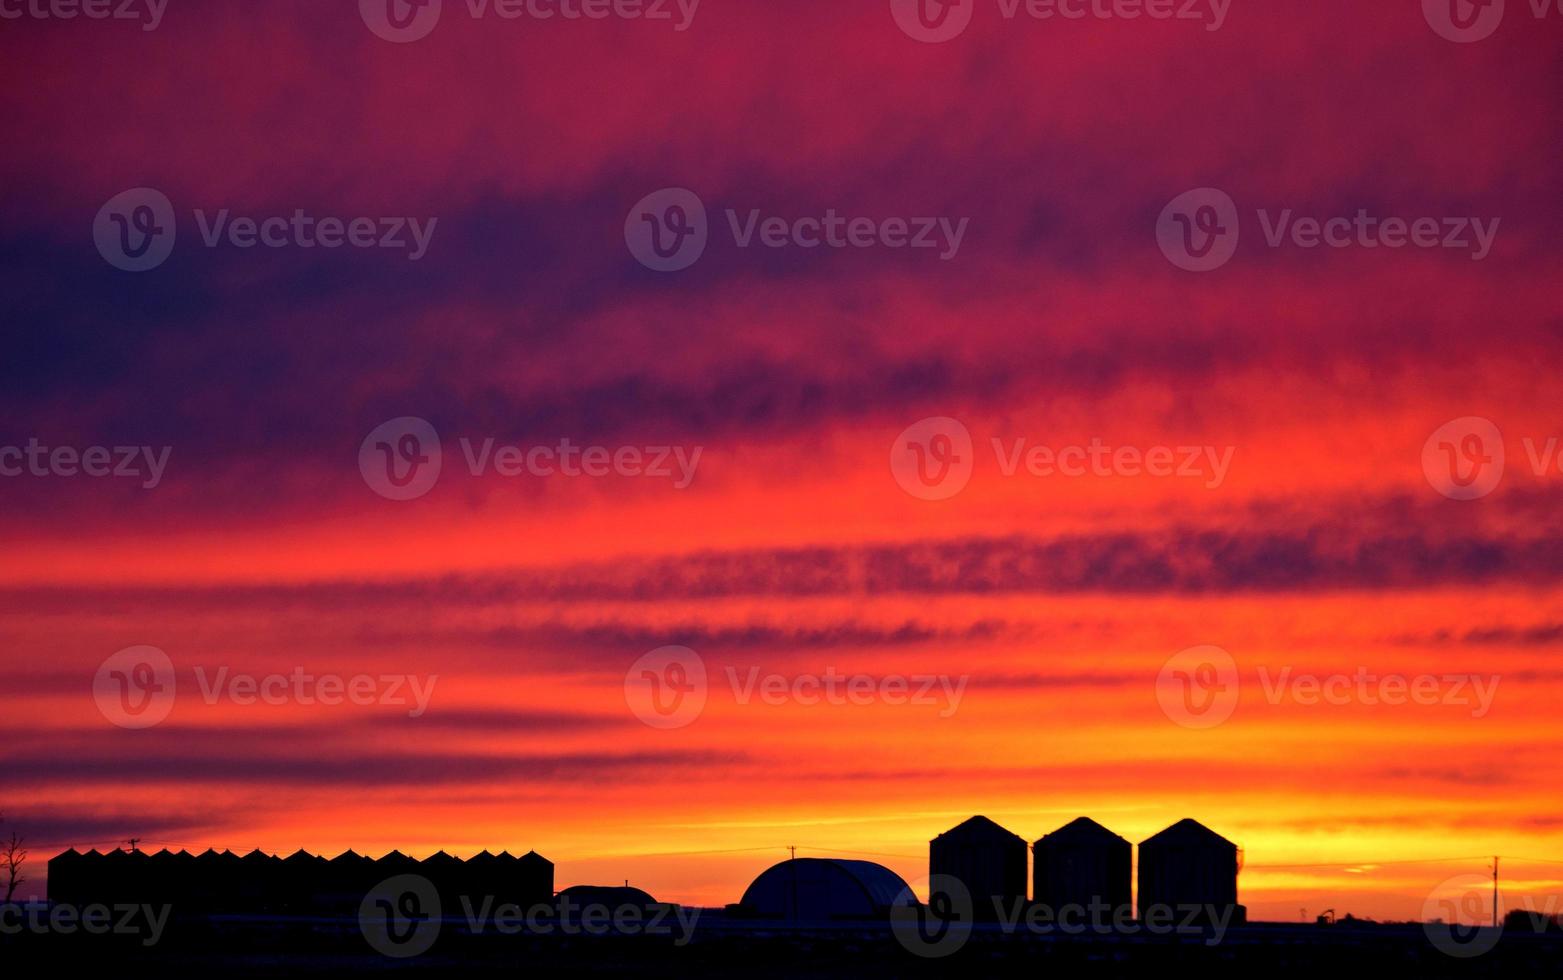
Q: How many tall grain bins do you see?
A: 3